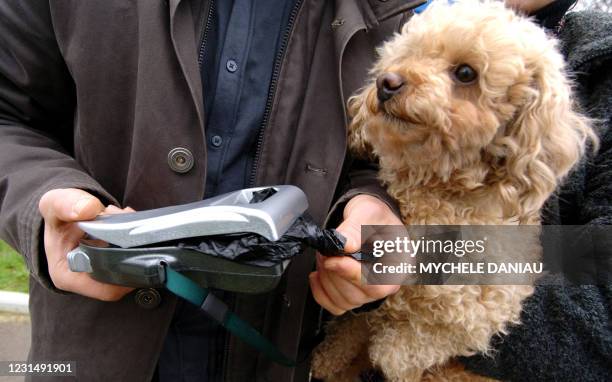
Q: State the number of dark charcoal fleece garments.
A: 1